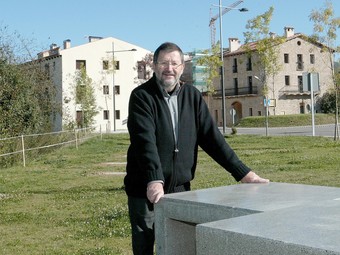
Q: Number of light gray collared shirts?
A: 1